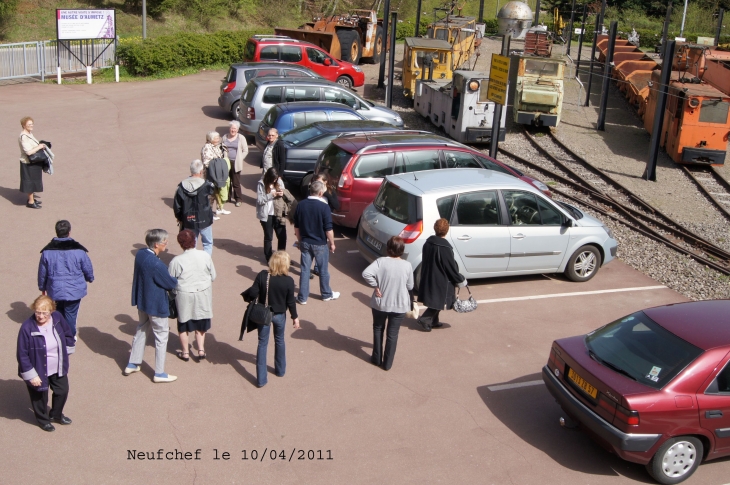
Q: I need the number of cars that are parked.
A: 8